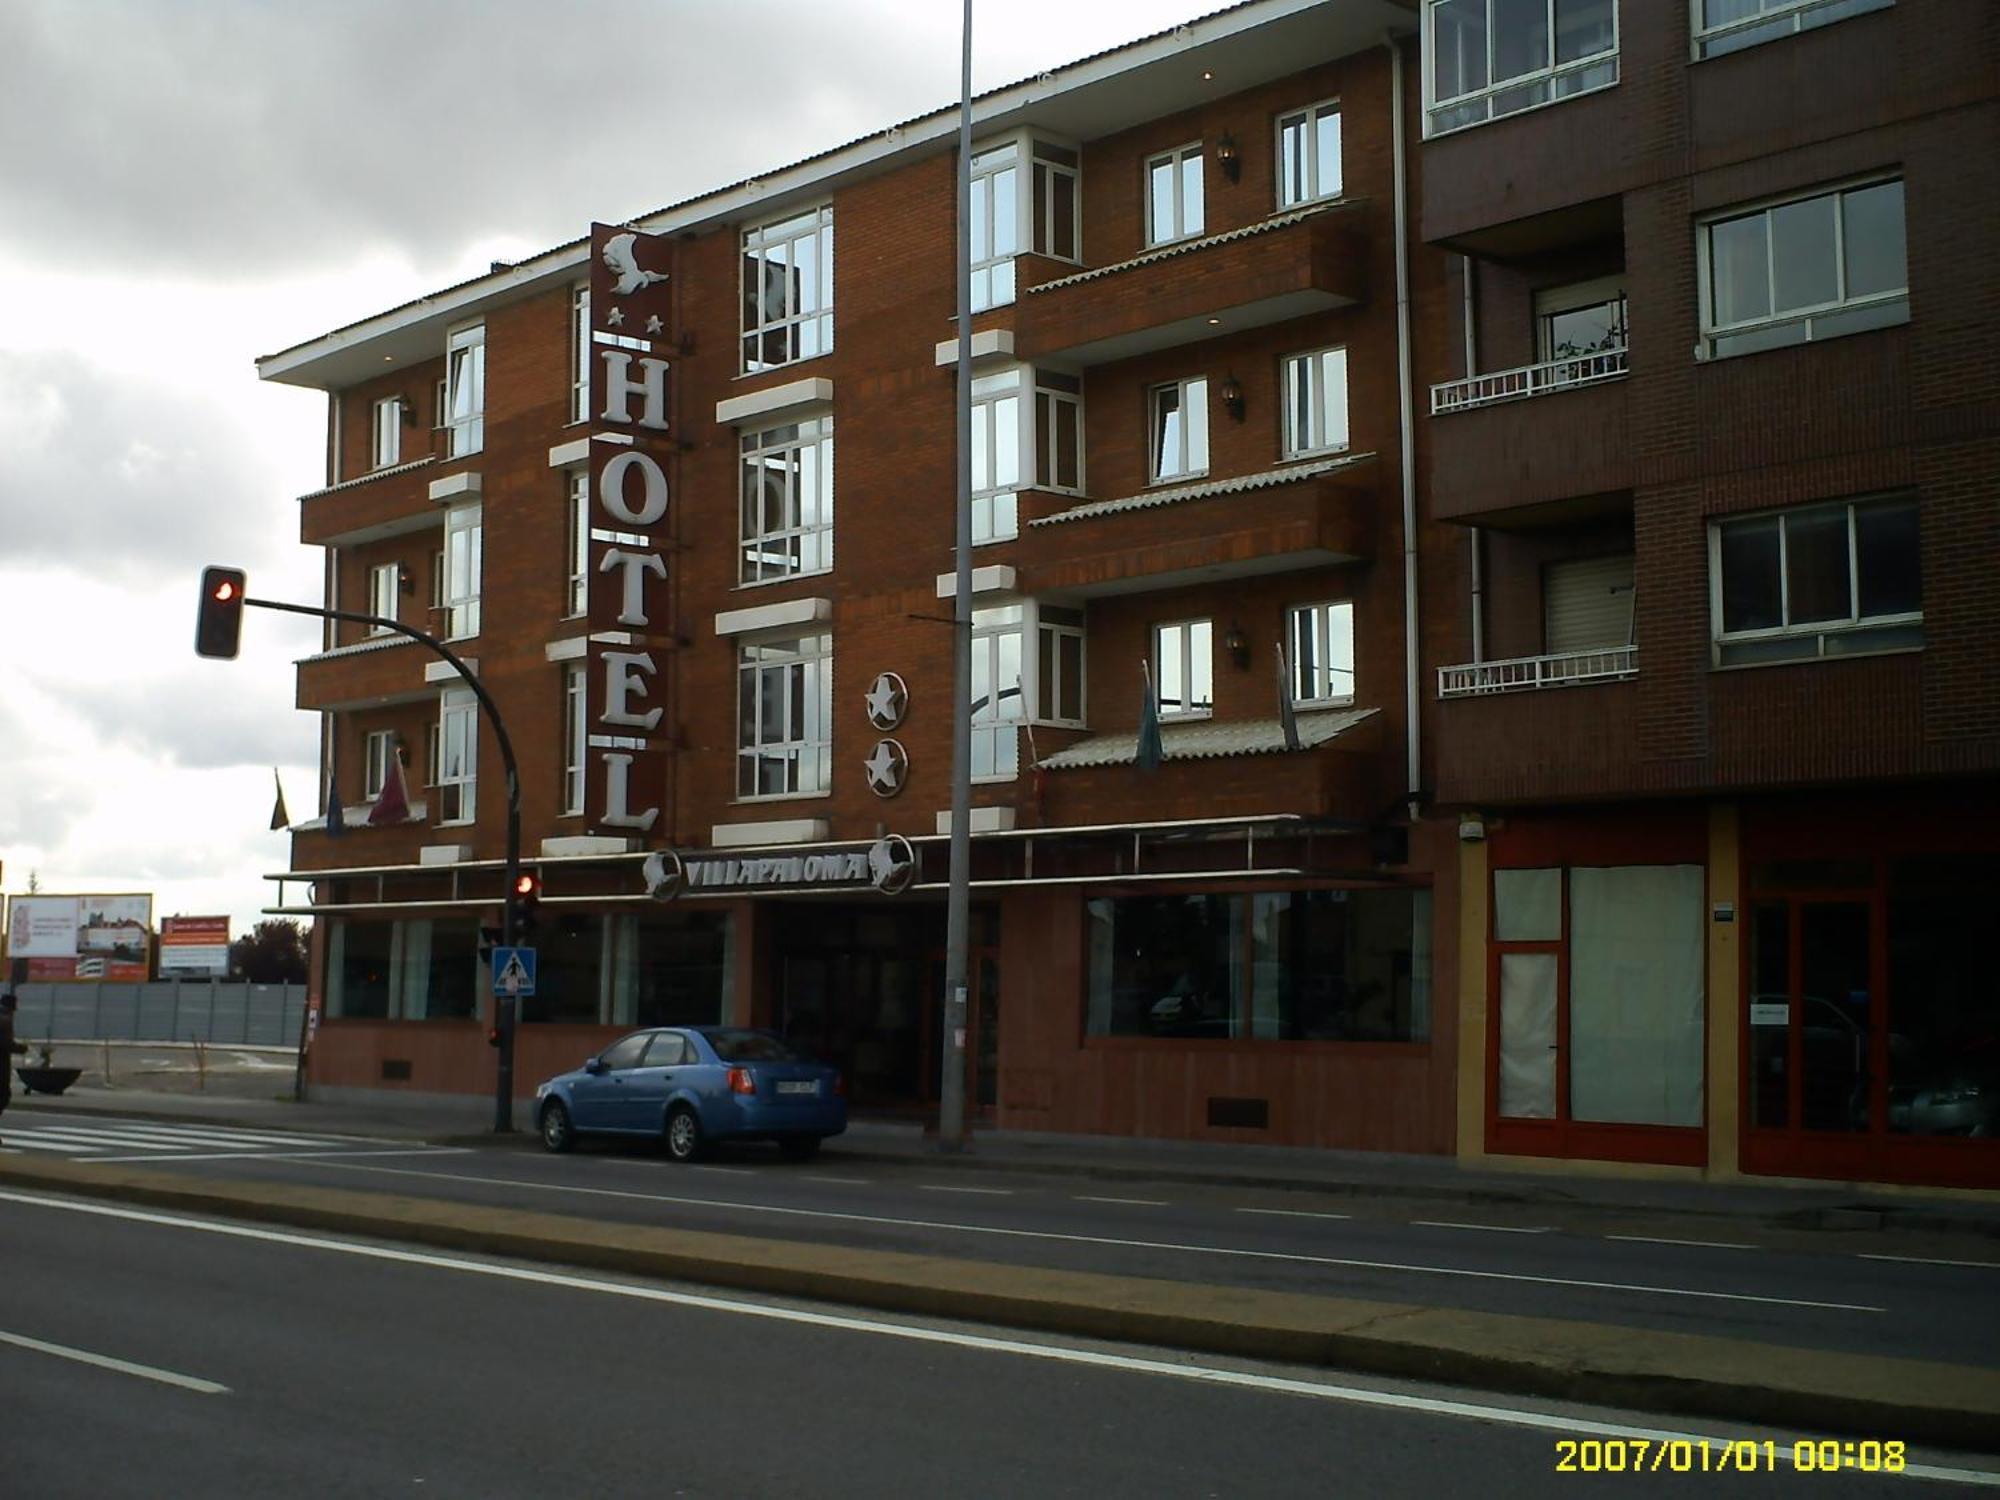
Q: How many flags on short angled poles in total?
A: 6